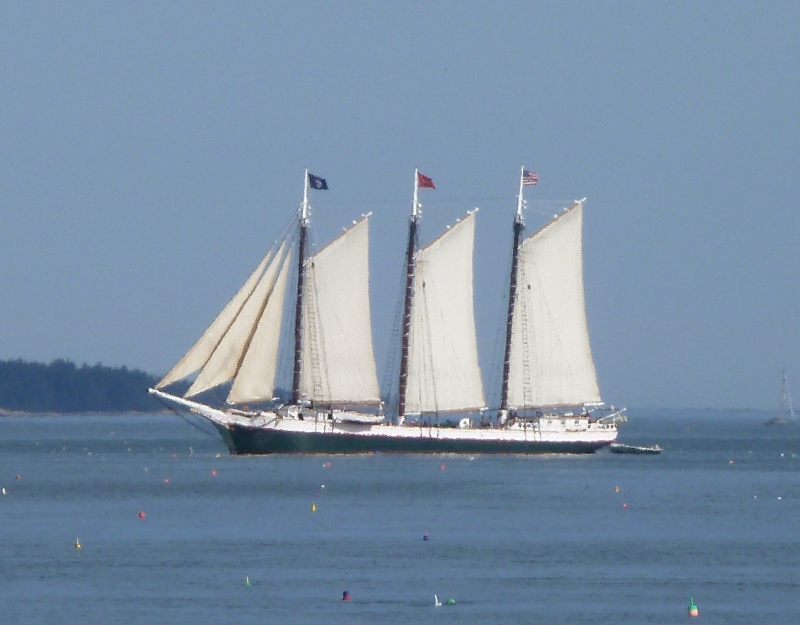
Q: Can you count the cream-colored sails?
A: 6